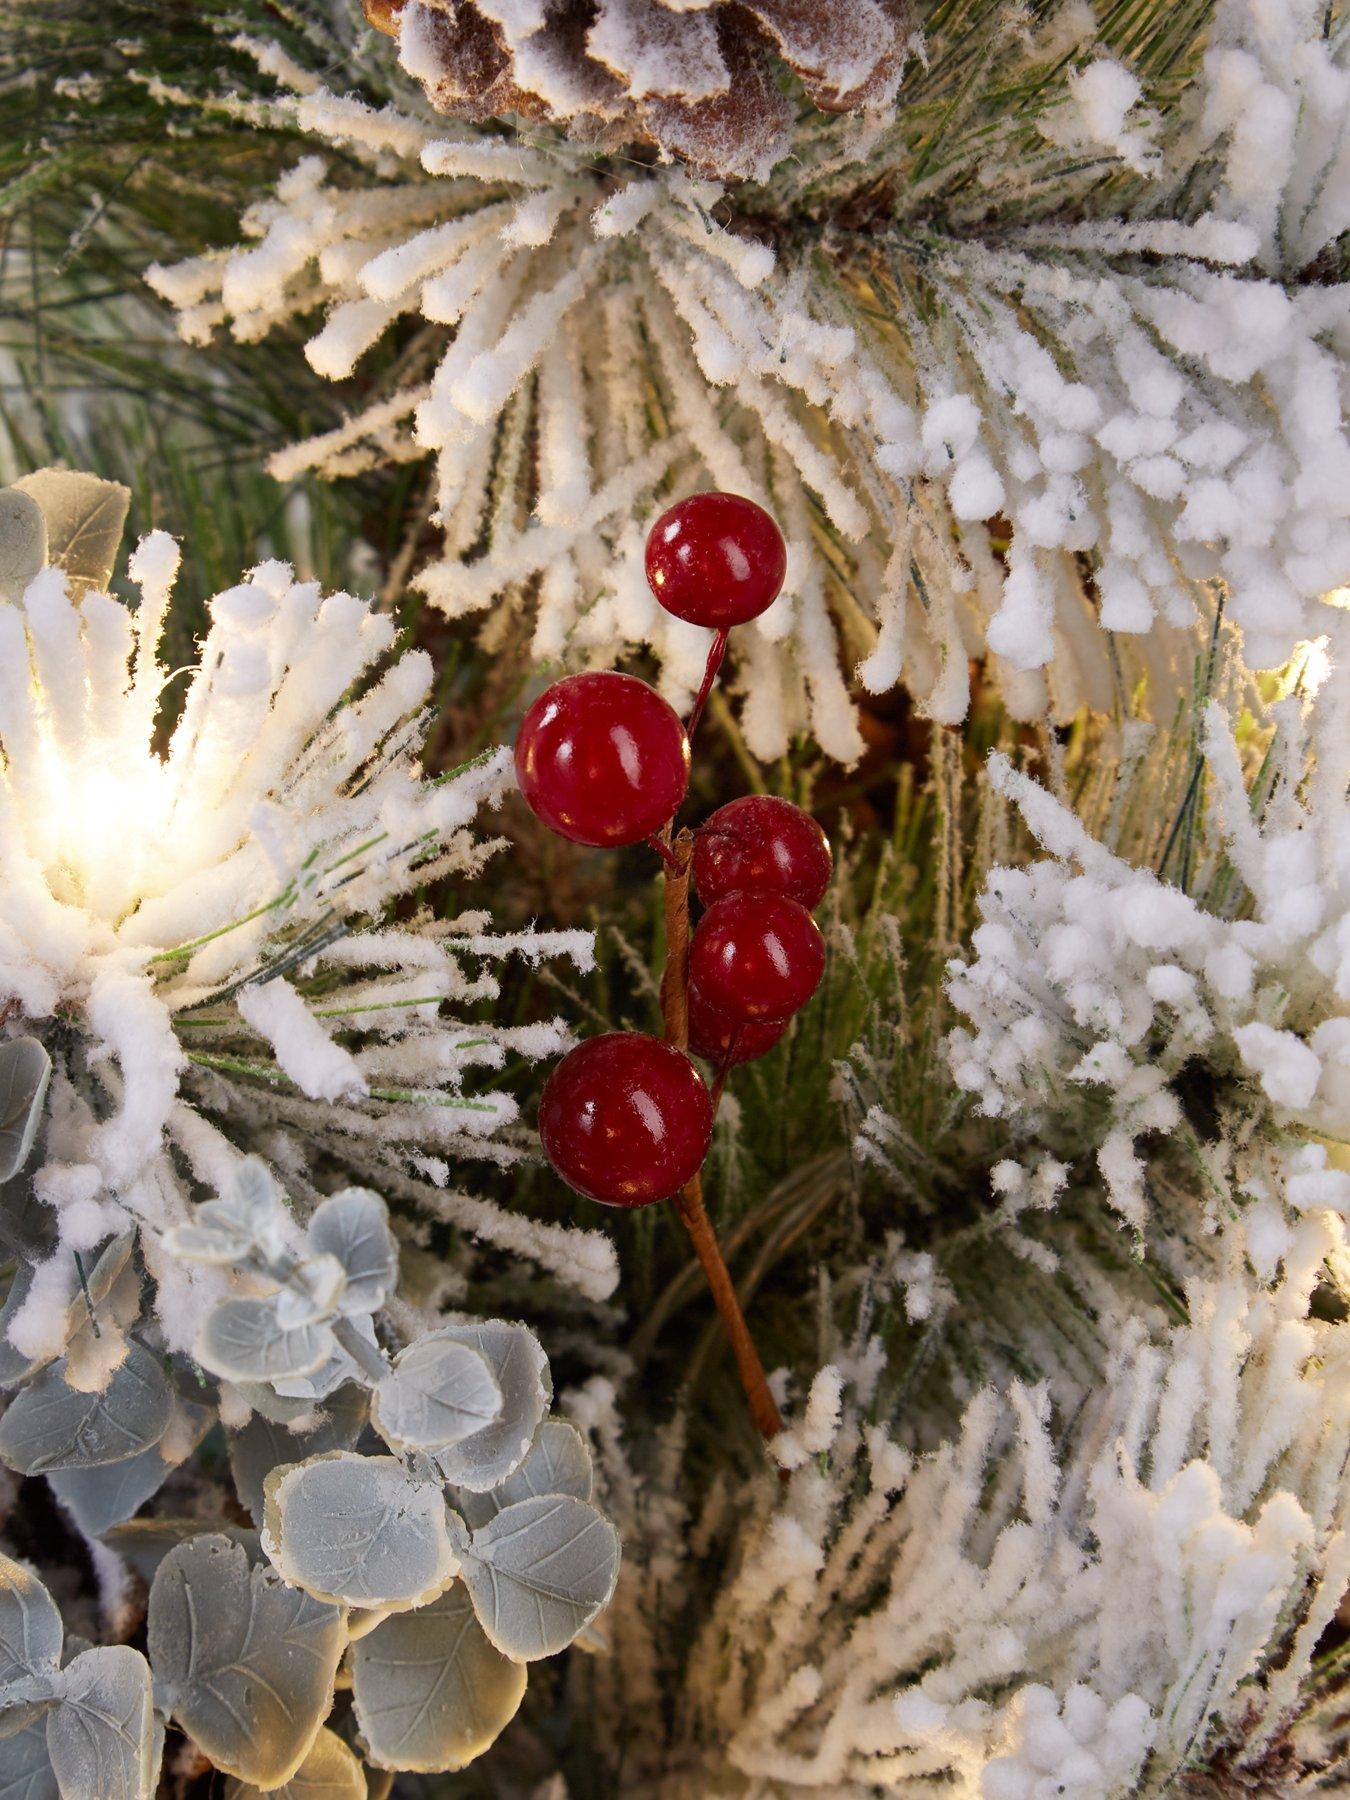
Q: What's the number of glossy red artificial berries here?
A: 6